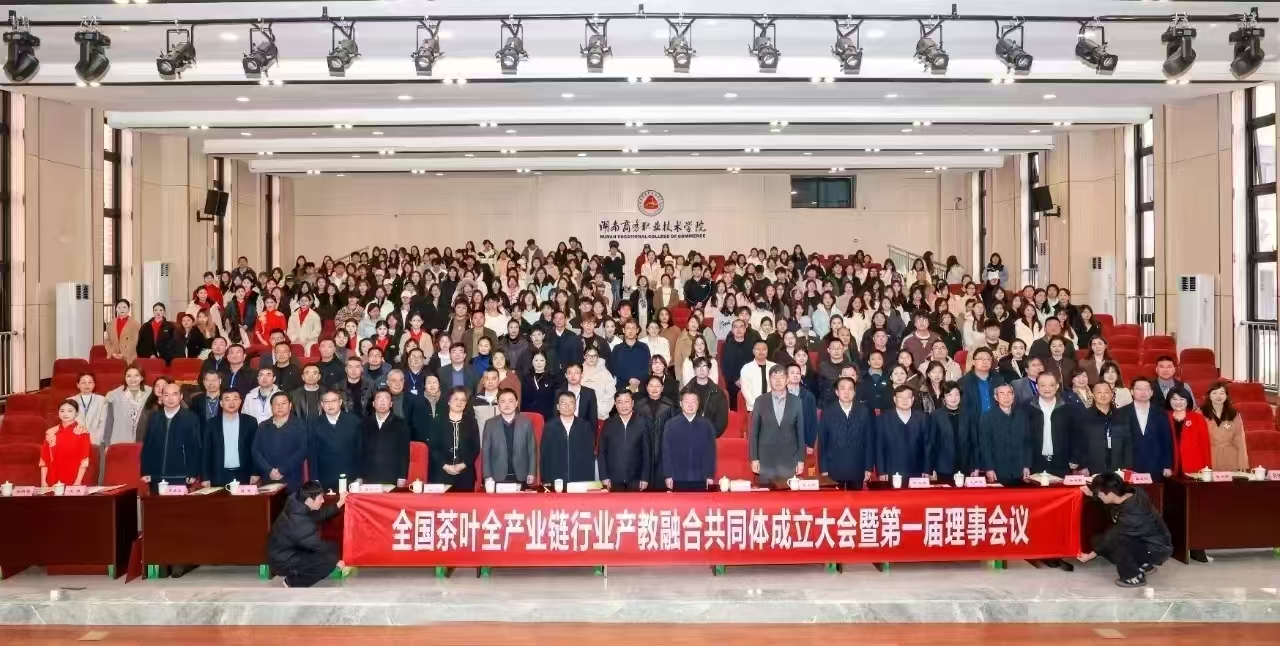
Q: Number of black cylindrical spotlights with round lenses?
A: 12